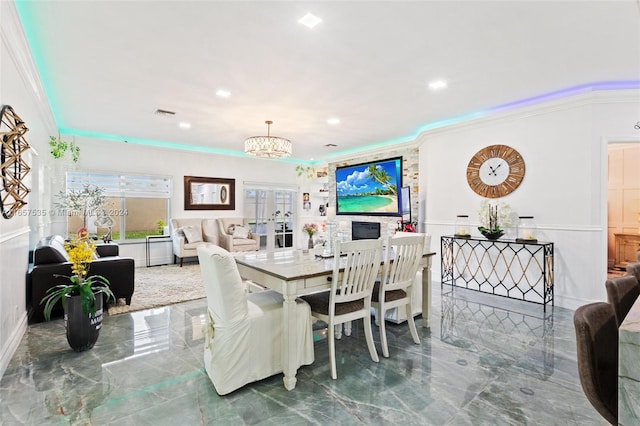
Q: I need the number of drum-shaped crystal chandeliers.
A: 1